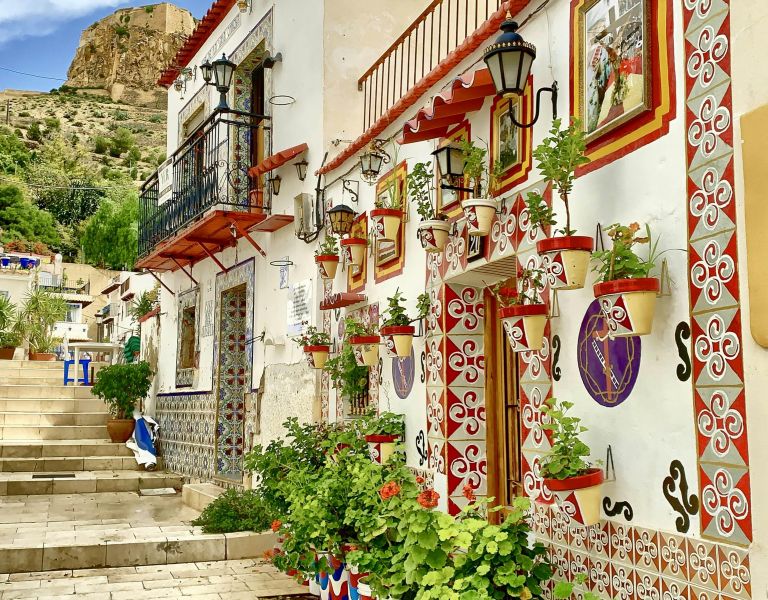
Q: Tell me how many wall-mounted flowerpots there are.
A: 13